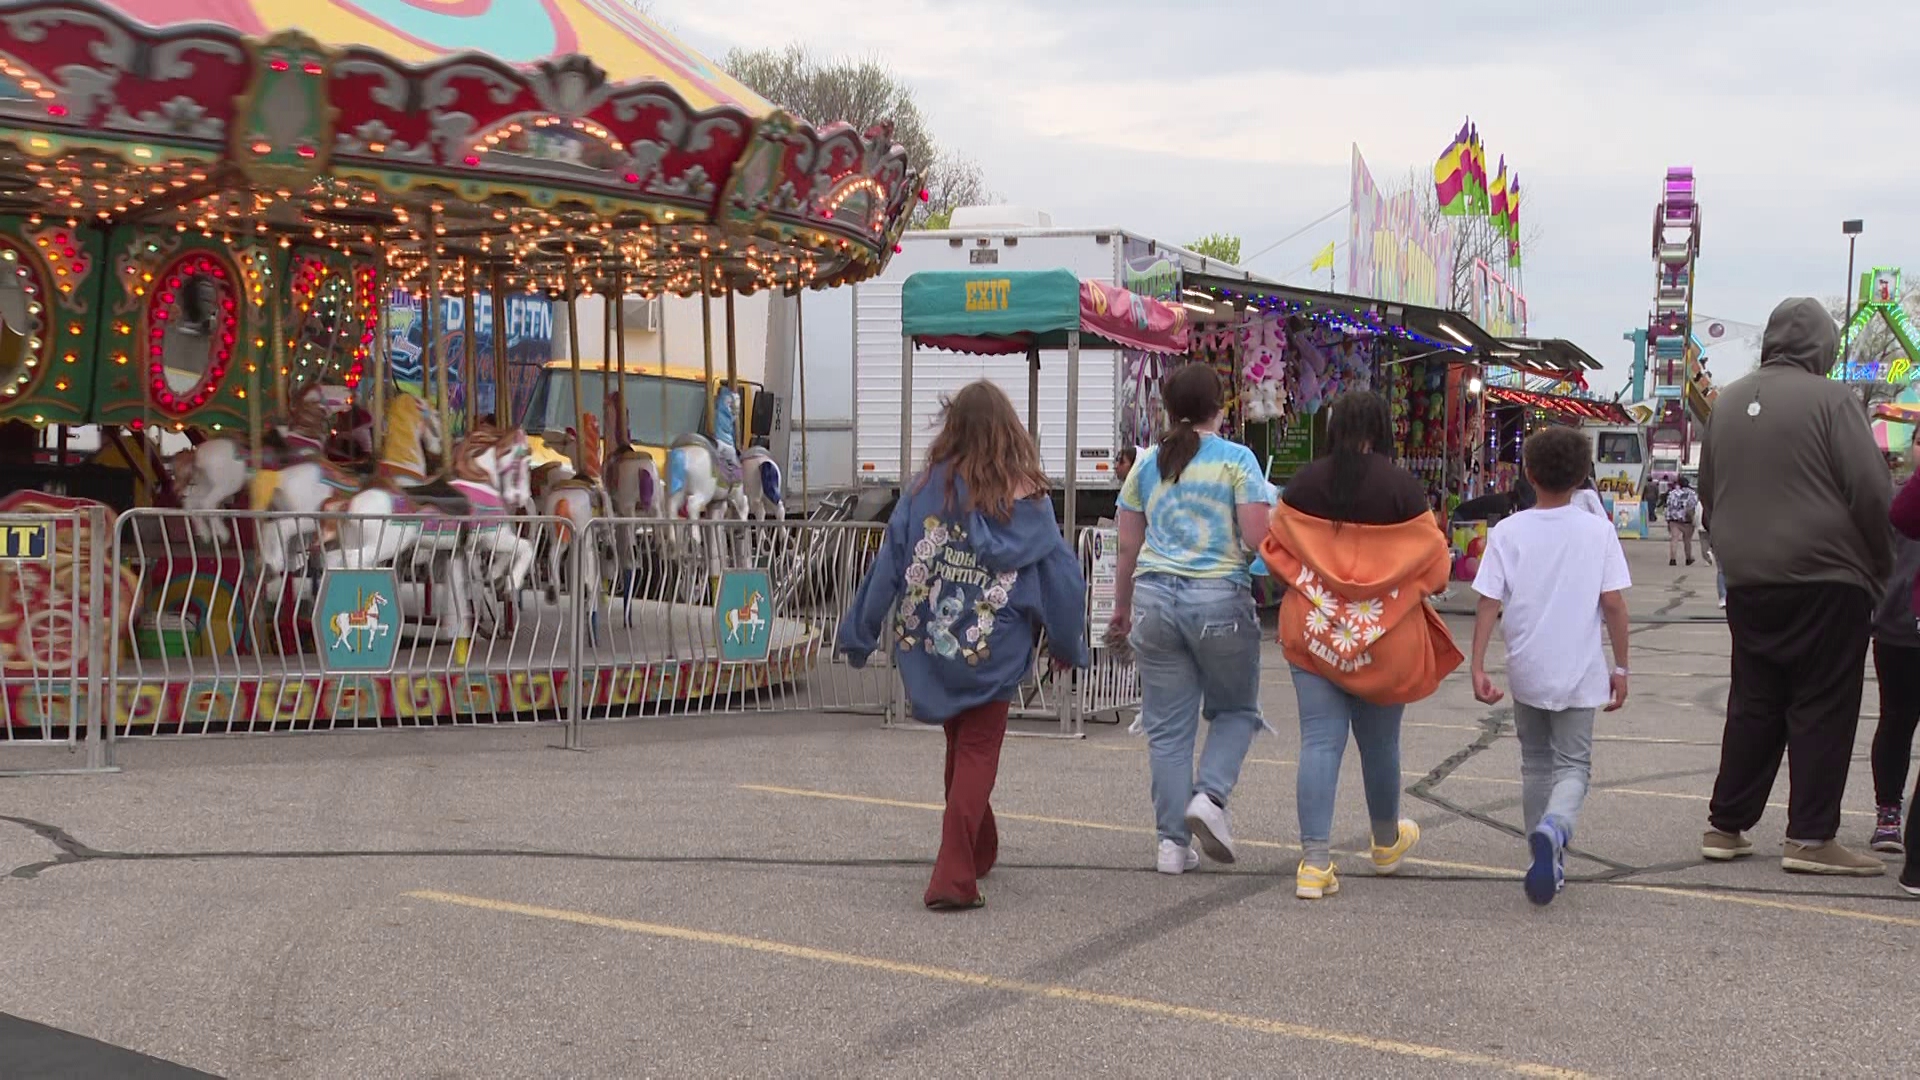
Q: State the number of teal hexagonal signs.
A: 2